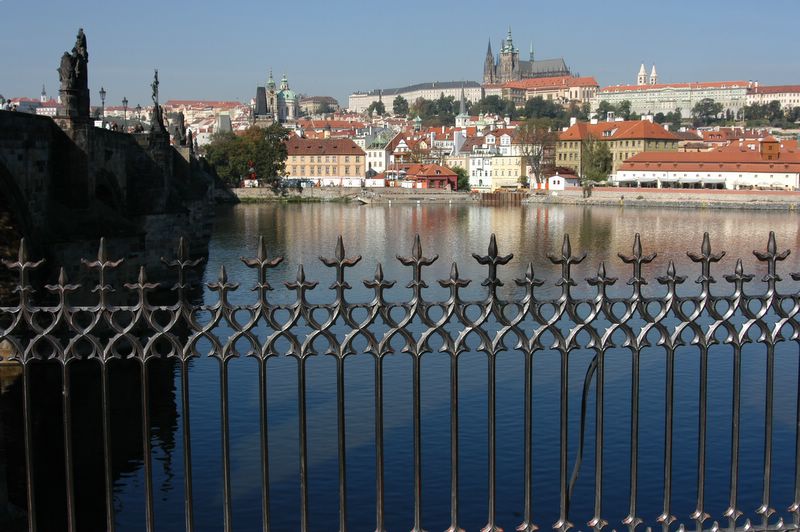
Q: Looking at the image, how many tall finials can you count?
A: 11